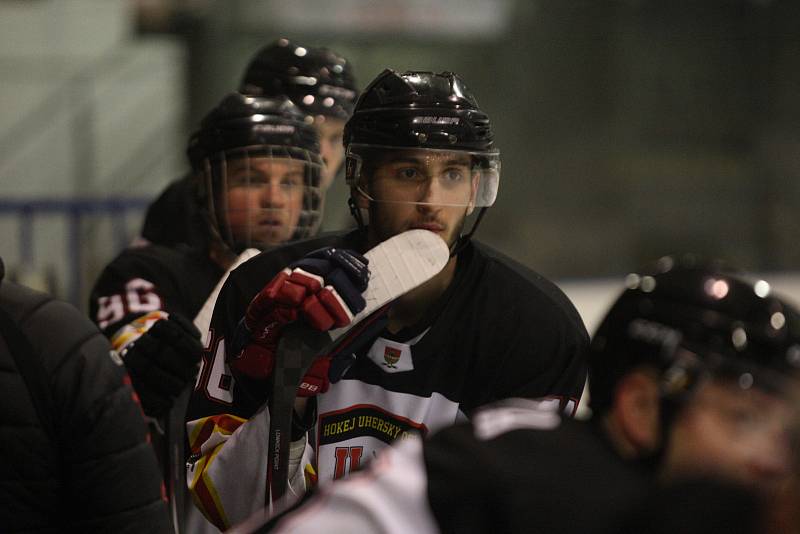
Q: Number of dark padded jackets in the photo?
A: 1